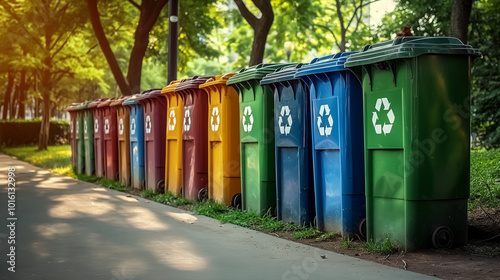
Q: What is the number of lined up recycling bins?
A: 15